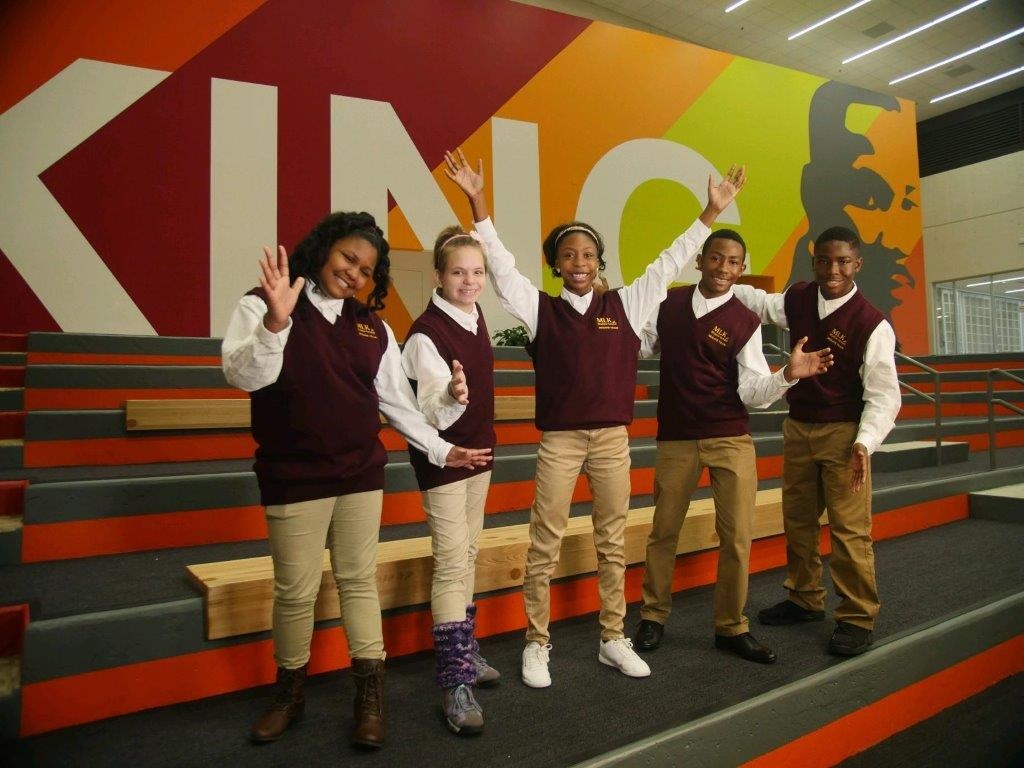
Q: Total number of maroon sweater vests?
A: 5